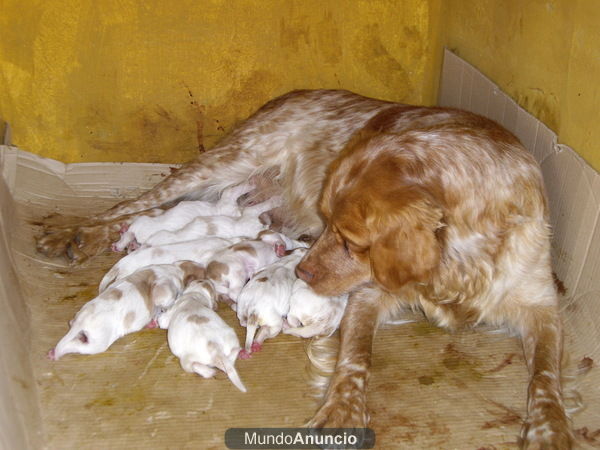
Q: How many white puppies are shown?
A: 8